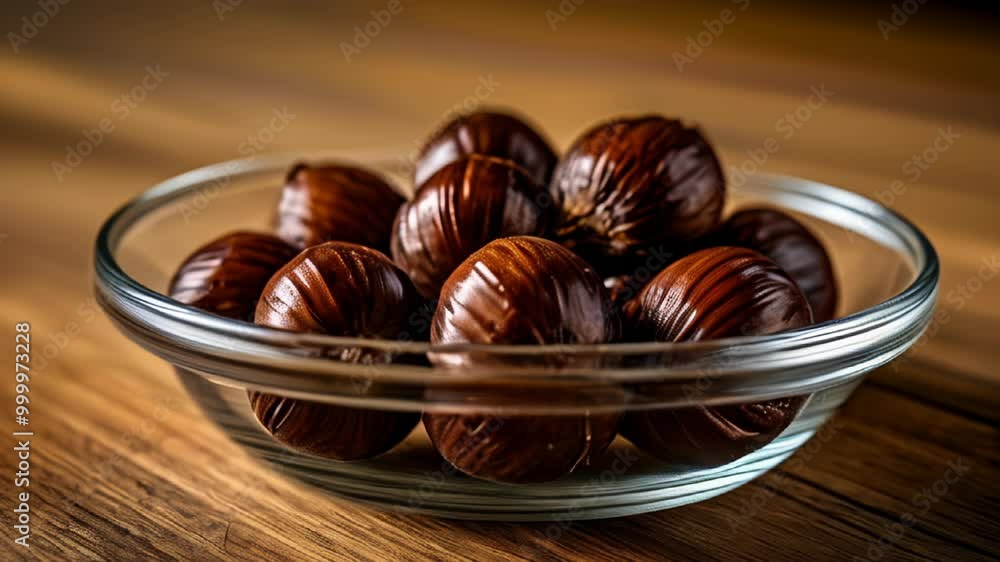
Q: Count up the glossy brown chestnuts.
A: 9